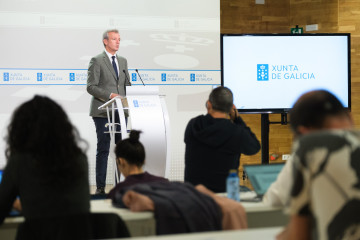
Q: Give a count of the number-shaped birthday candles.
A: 0